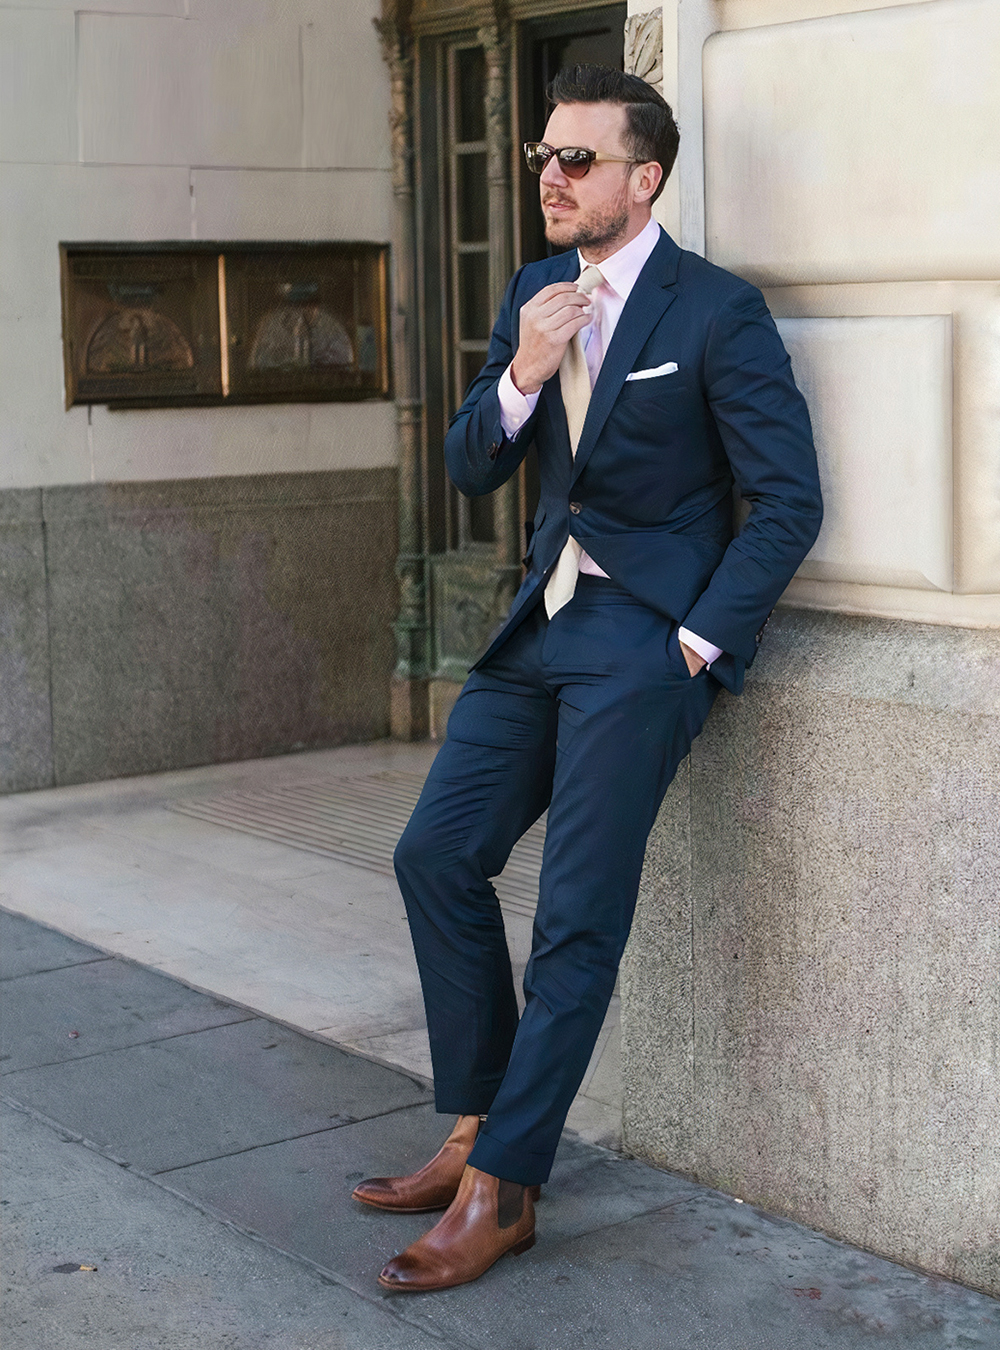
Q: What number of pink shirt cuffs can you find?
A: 2